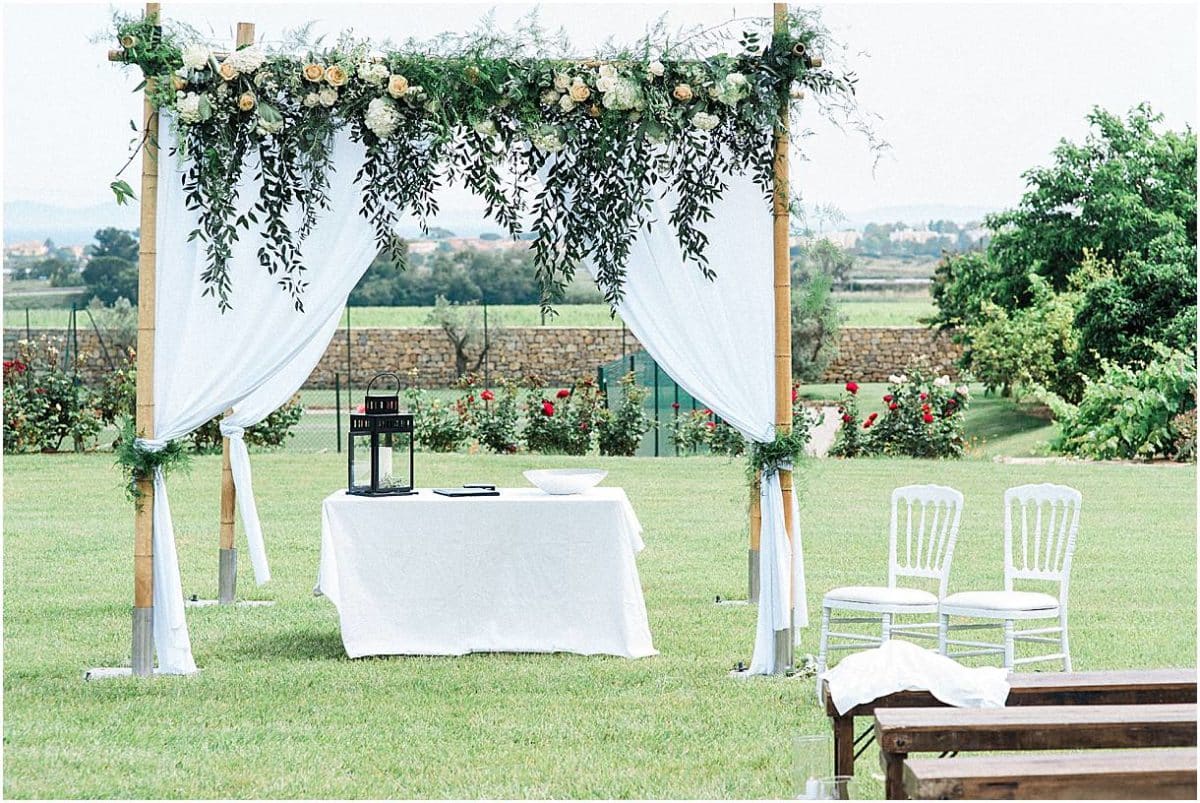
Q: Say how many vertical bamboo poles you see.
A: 4